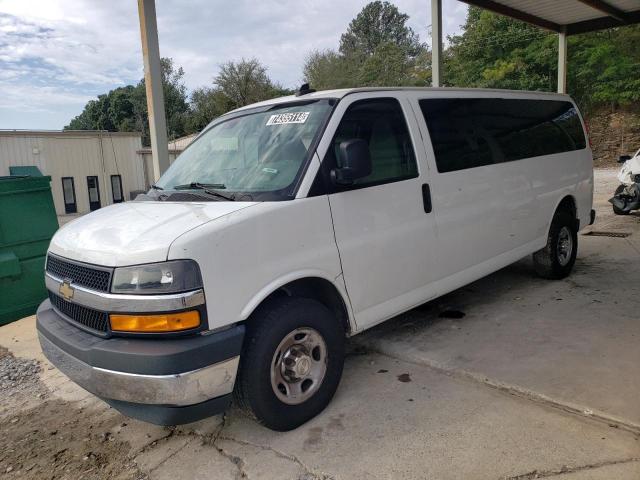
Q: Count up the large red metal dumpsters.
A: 0